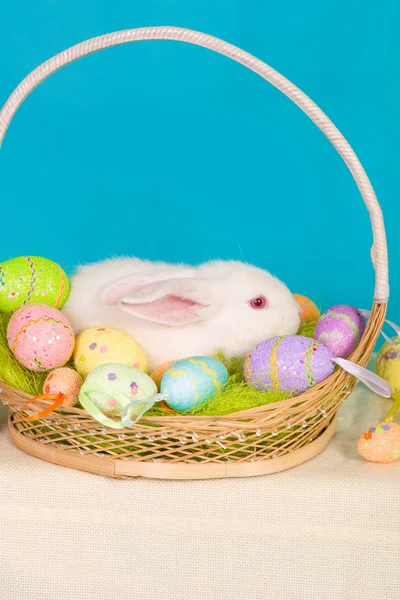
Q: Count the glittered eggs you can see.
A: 12